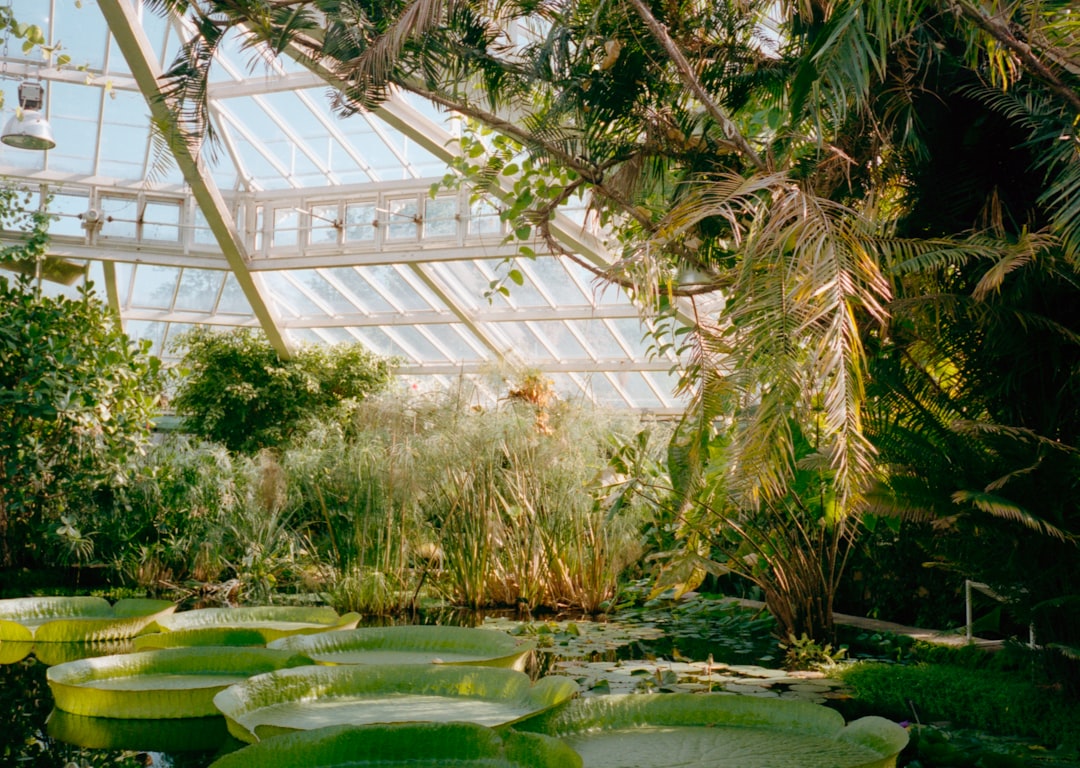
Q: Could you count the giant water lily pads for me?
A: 7